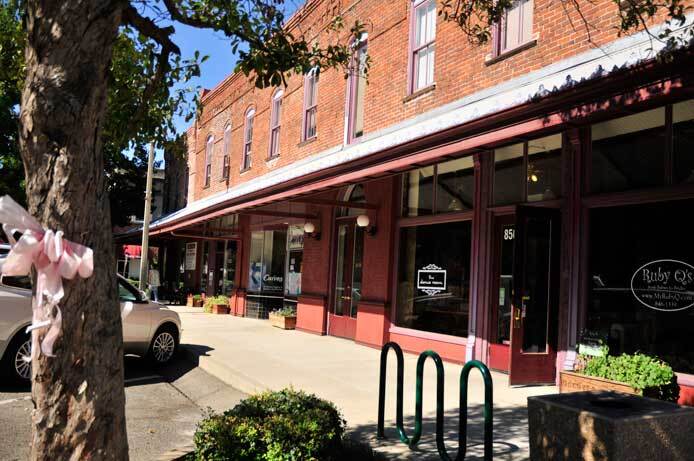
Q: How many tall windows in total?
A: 8